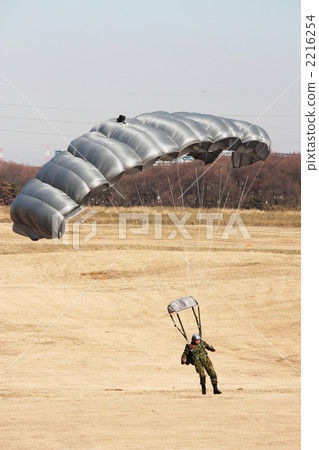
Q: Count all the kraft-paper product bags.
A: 0